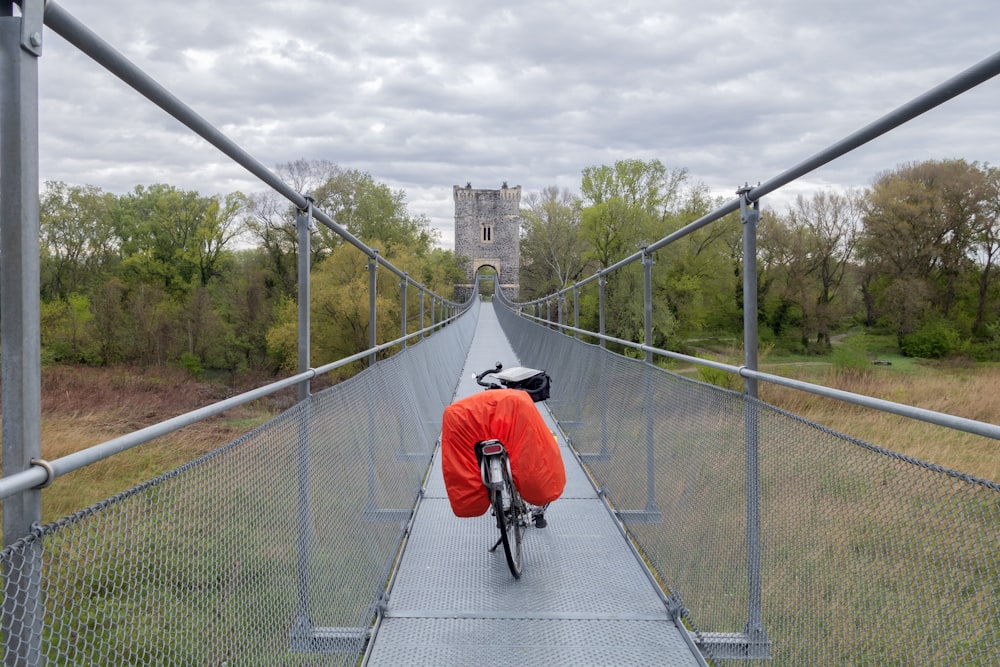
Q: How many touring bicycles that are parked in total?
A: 1